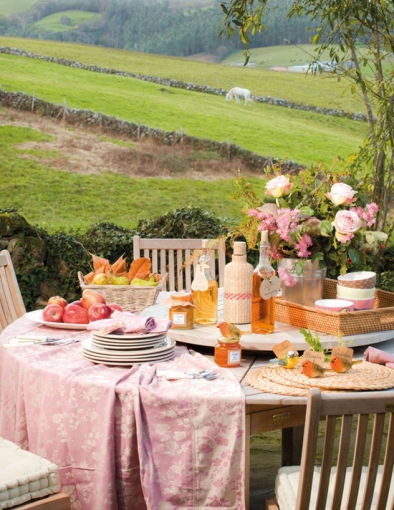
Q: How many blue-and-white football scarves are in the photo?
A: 0